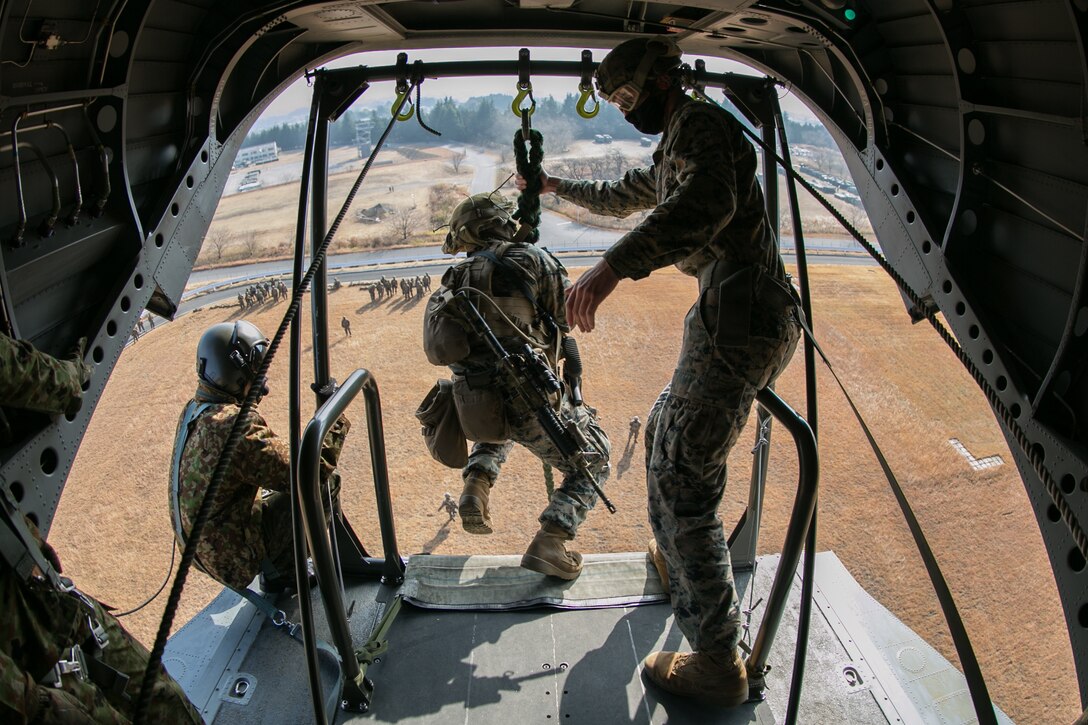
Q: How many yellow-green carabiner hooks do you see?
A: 3